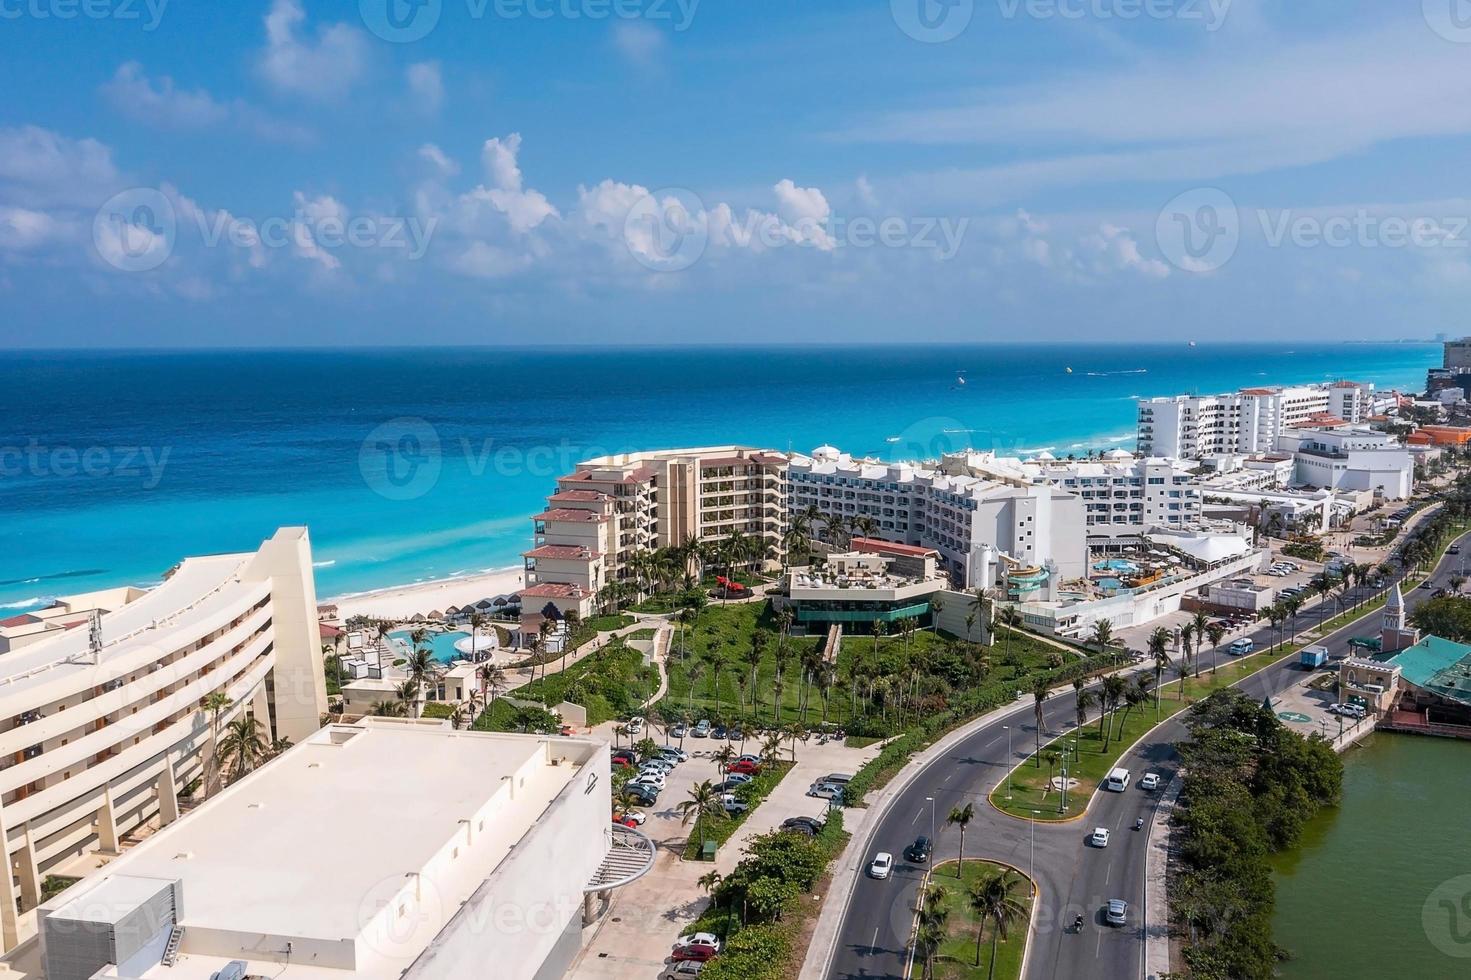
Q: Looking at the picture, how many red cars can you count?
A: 4